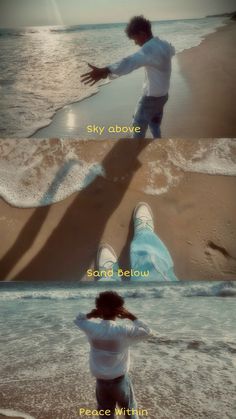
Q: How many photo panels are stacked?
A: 3